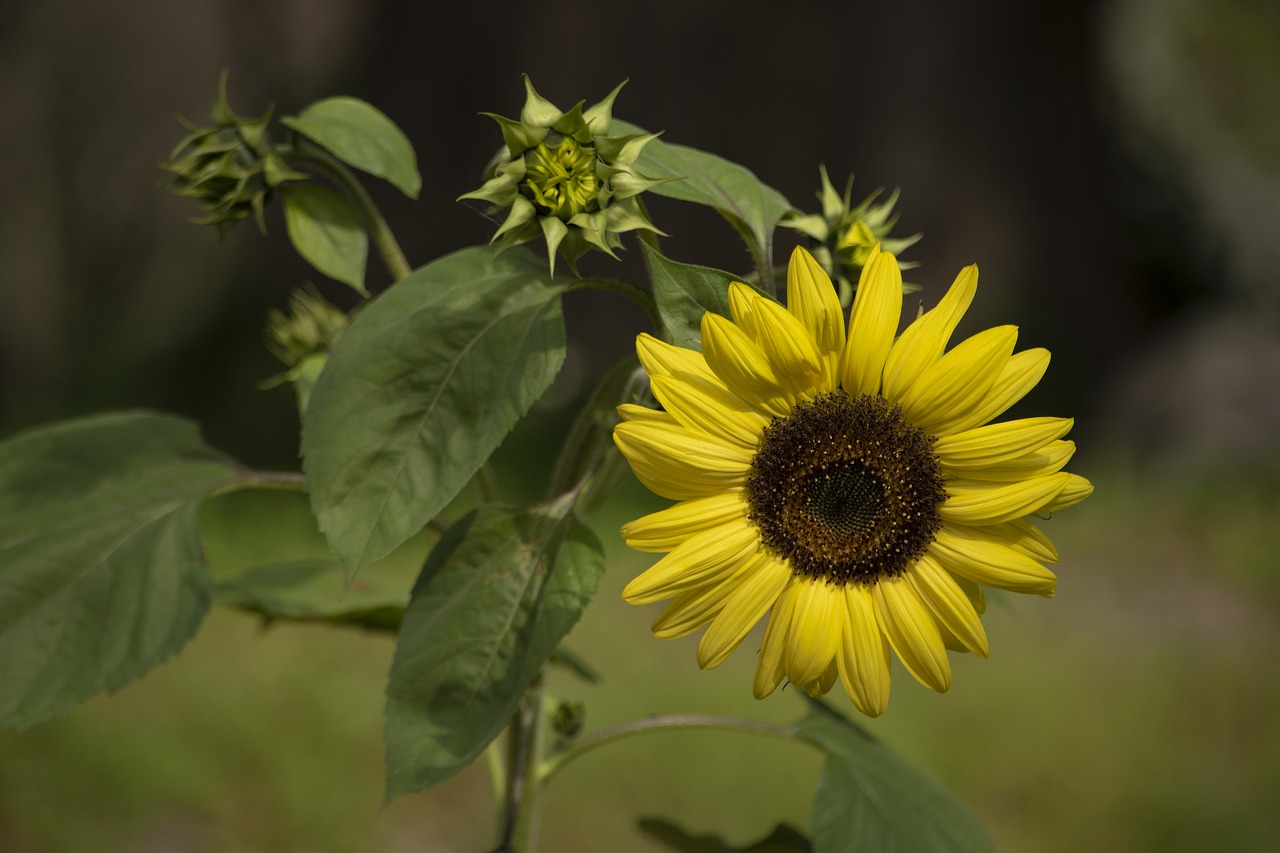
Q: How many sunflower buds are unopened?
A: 4